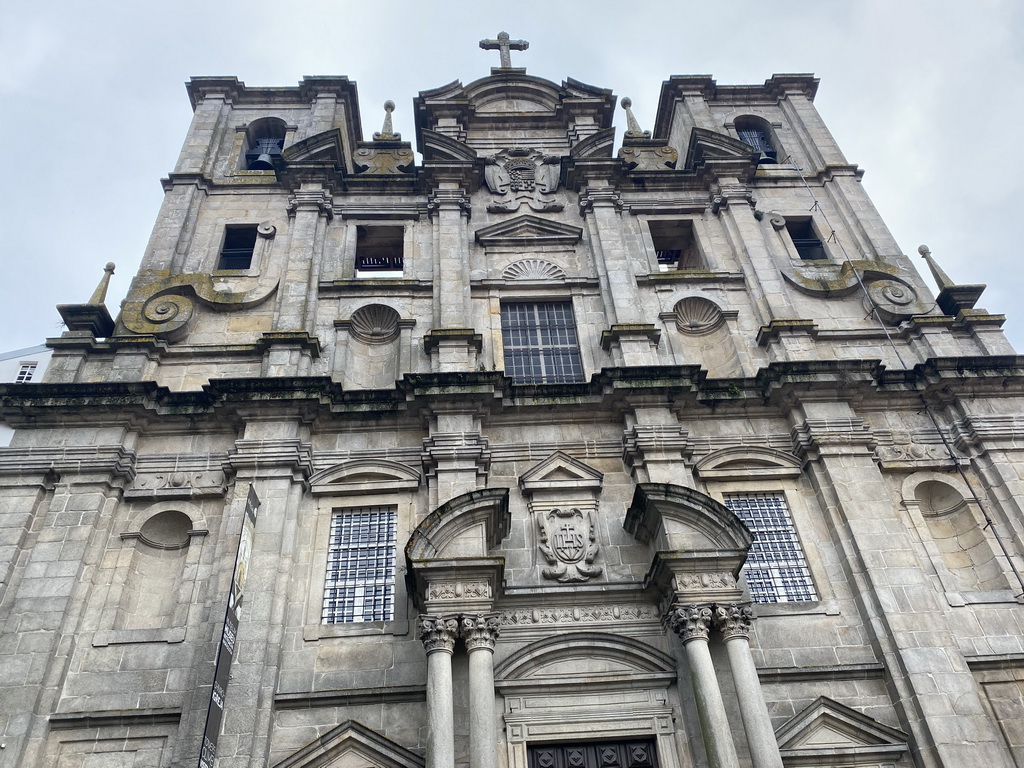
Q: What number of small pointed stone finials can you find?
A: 4